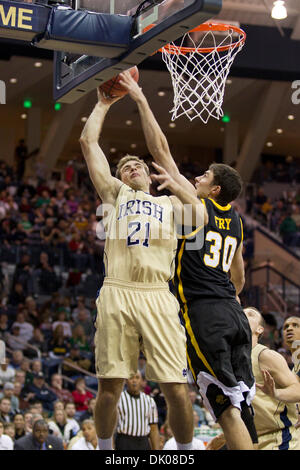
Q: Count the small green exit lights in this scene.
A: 3